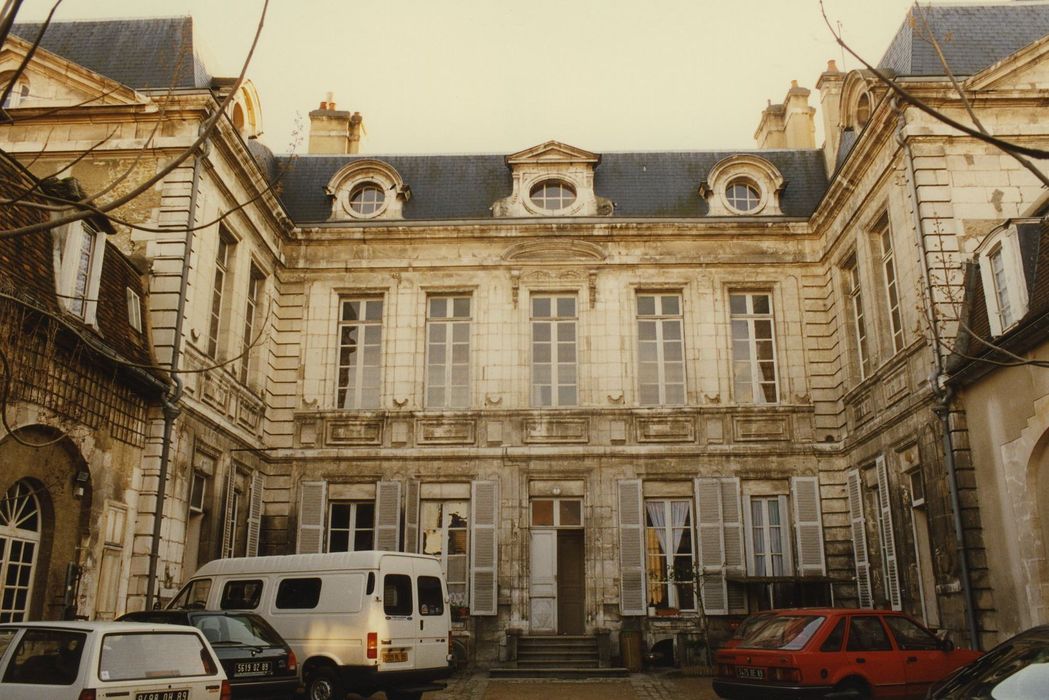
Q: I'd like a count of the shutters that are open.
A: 12